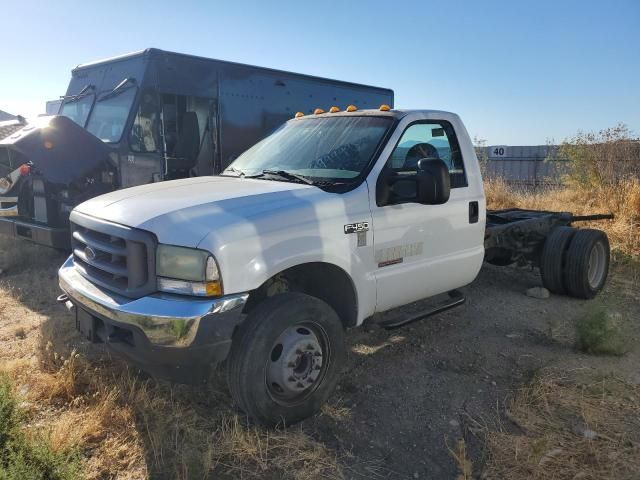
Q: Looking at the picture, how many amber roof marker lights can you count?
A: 5